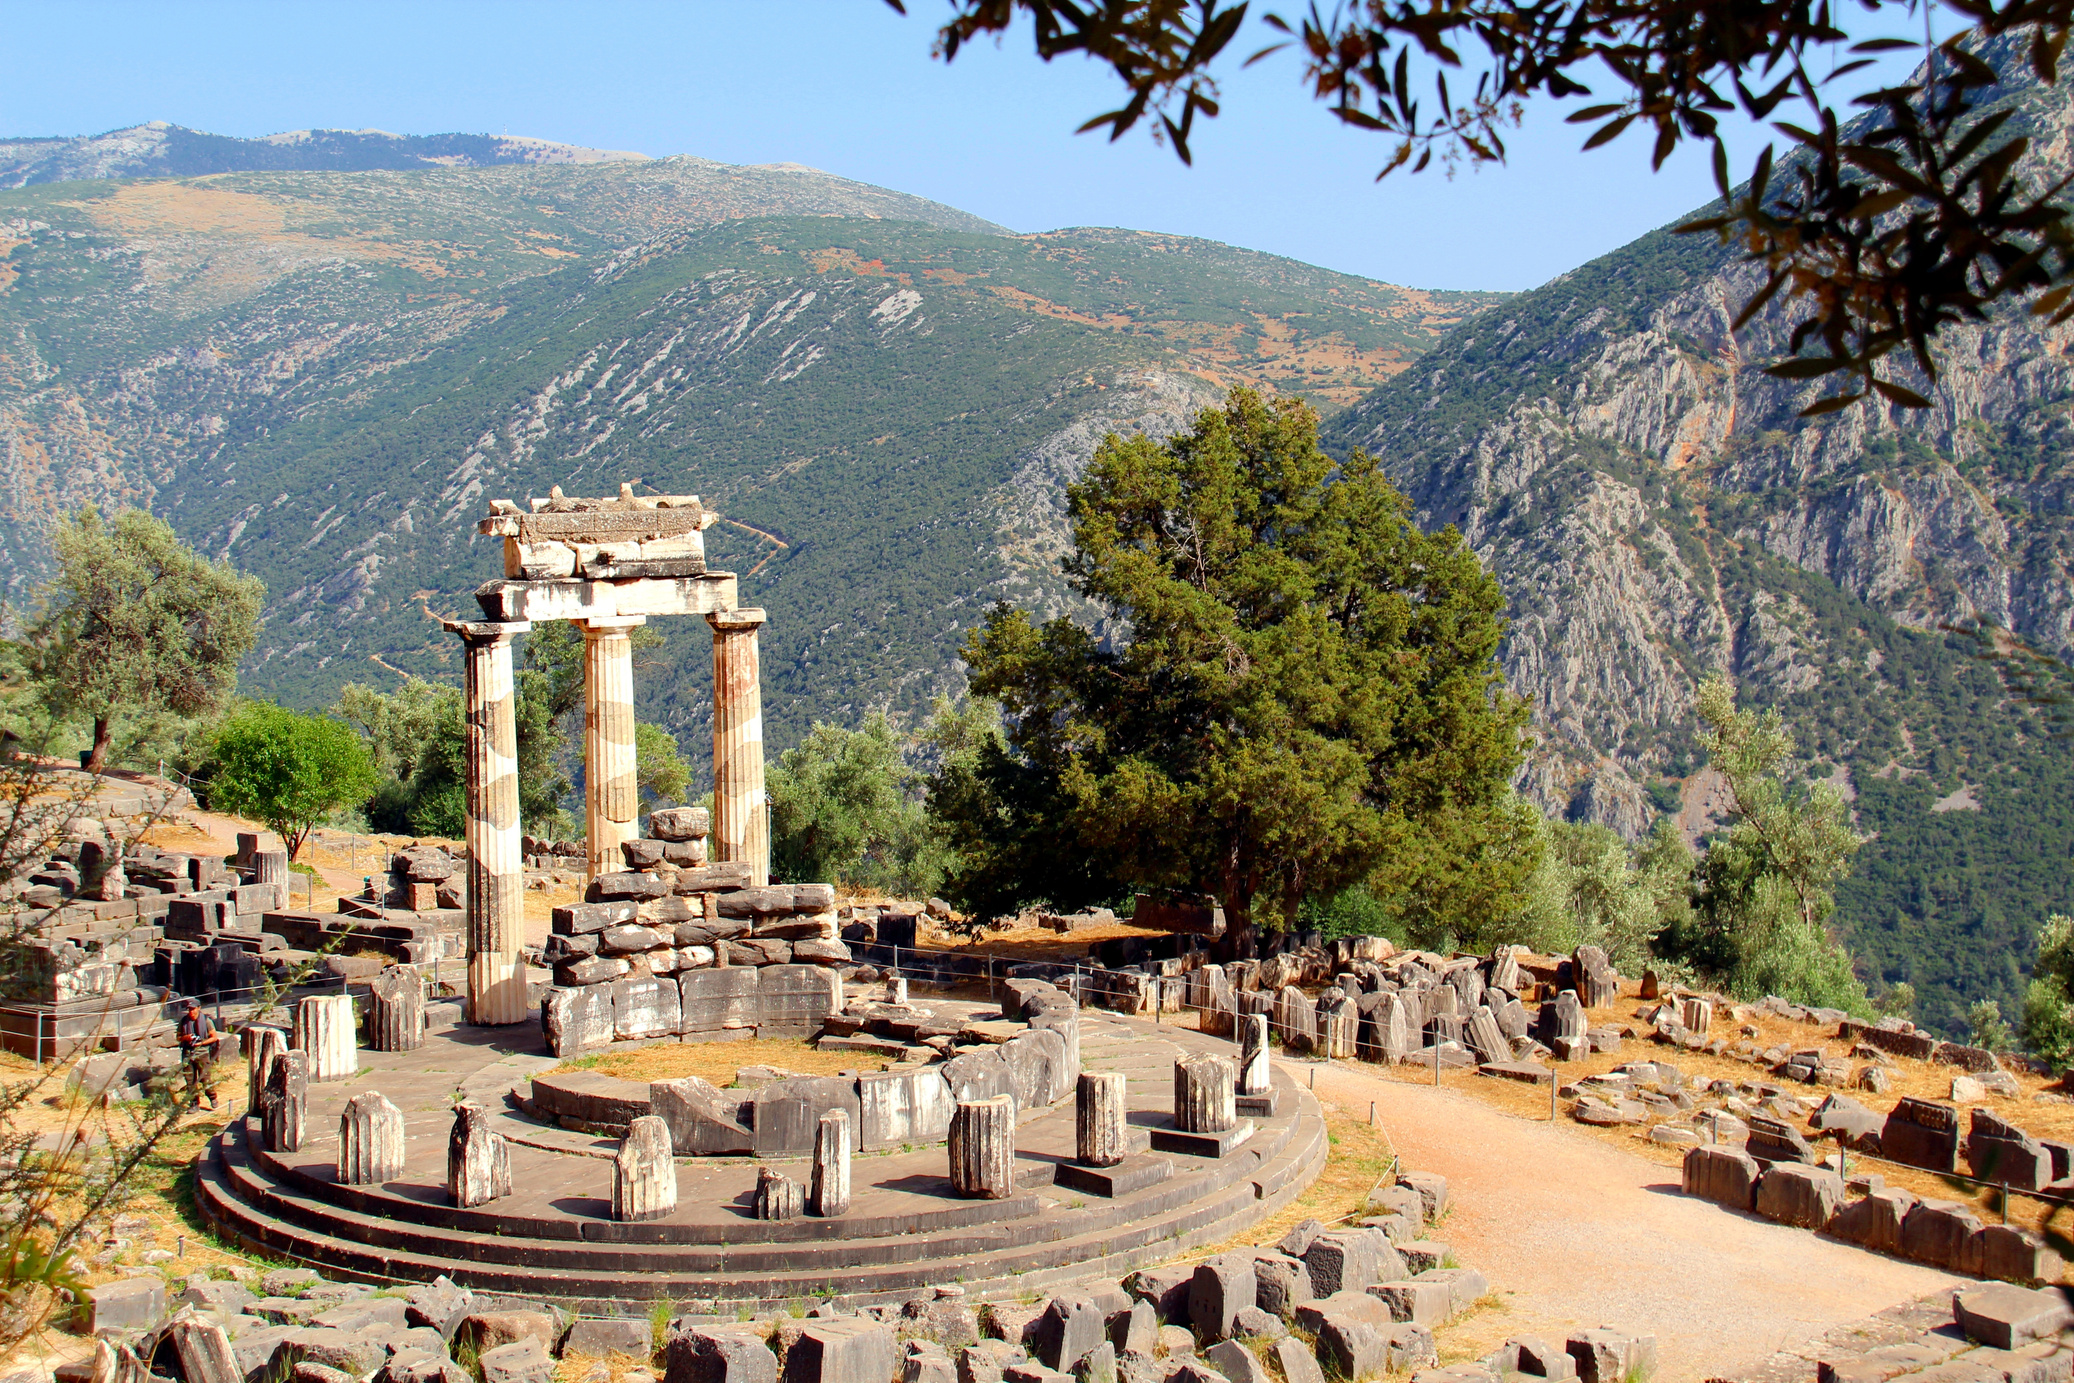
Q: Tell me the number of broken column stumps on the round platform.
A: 13